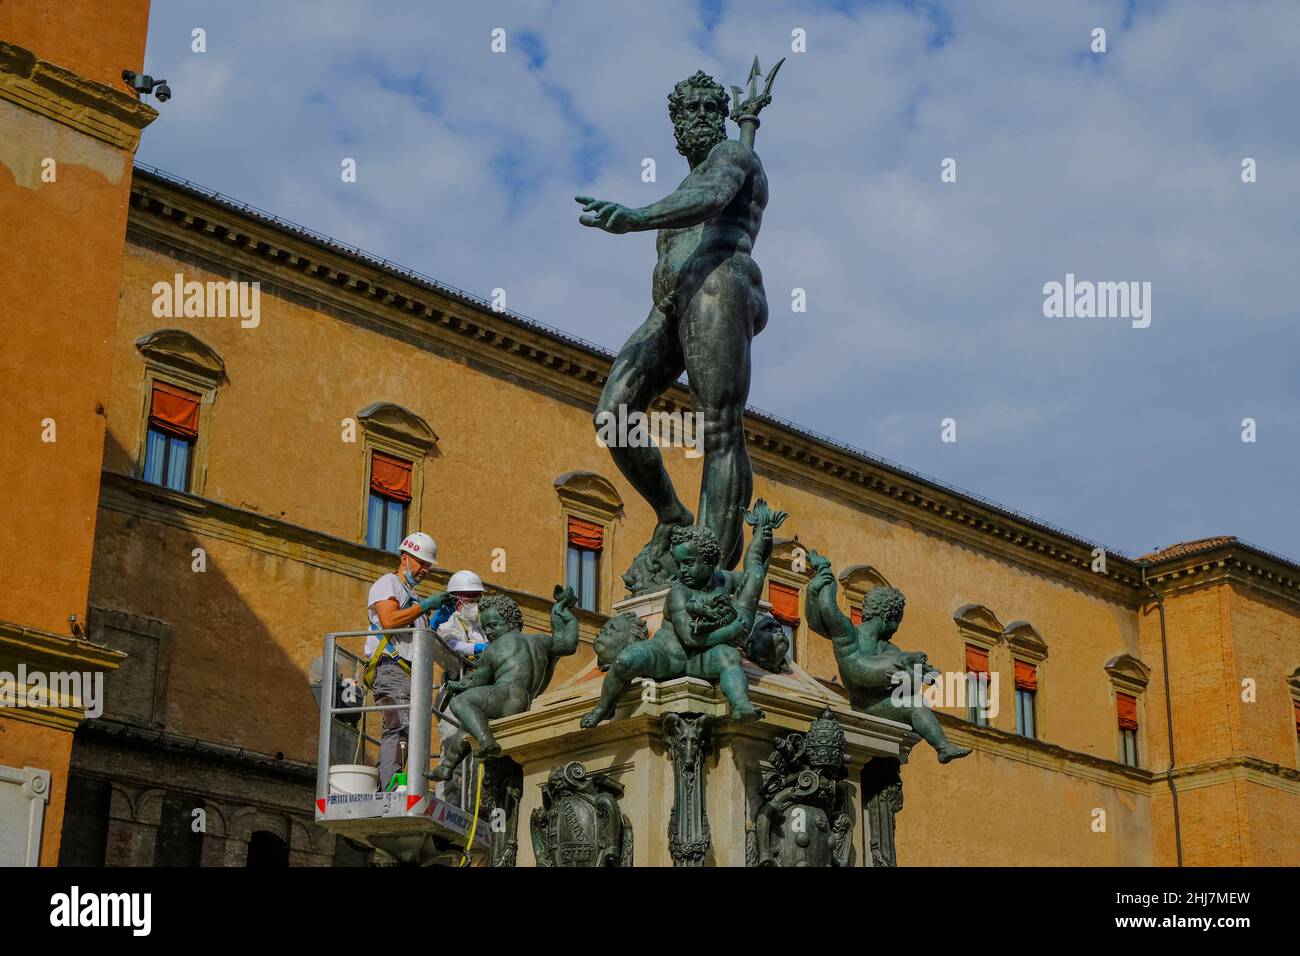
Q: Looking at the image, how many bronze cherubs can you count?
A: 3